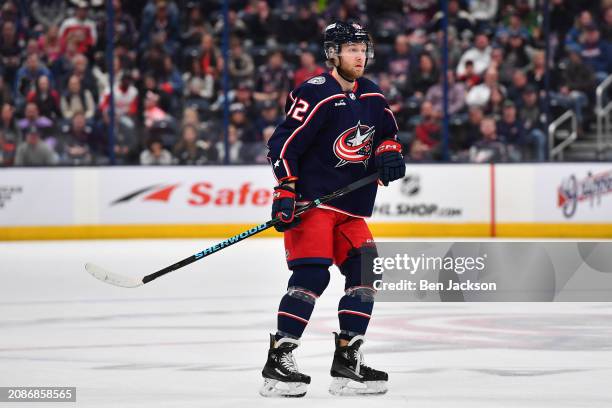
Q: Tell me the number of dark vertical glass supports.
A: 4